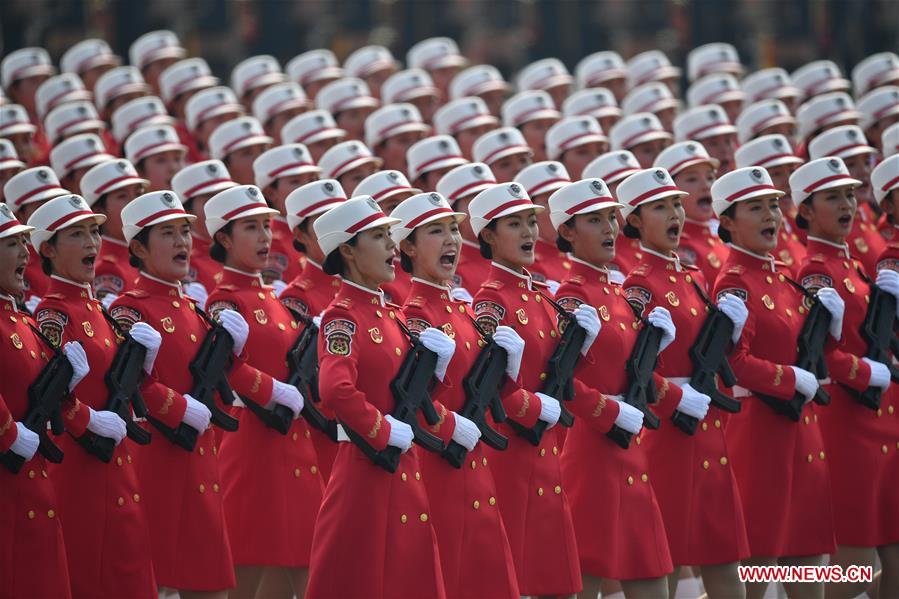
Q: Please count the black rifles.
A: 11